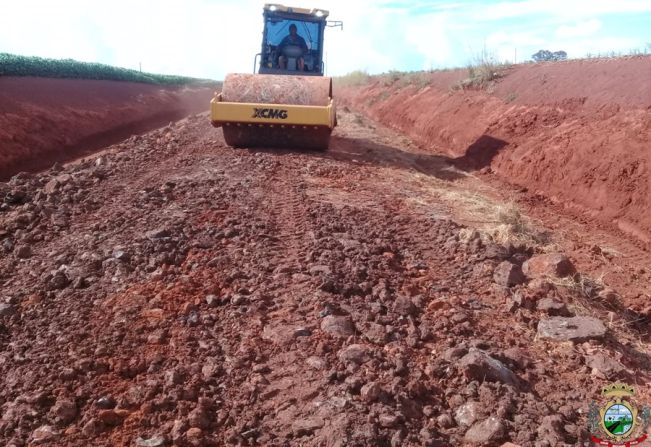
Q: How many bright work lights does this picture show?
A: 2